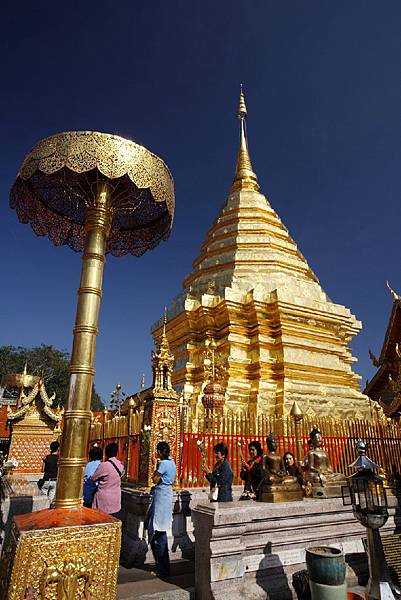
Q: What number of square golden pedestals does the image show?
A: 1